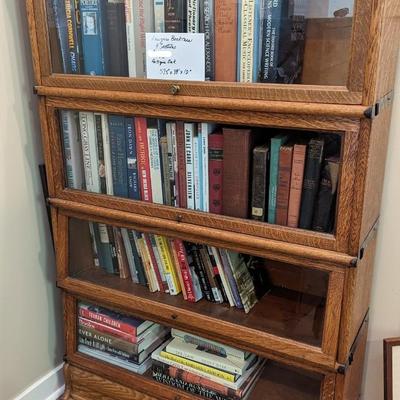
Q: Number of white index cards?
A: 1